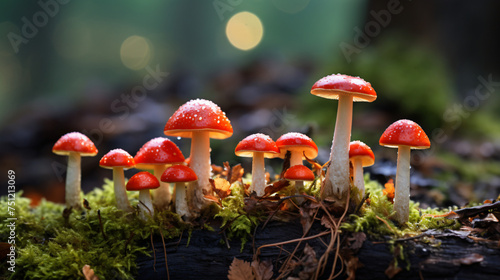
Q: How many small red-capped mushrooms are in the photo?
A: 12